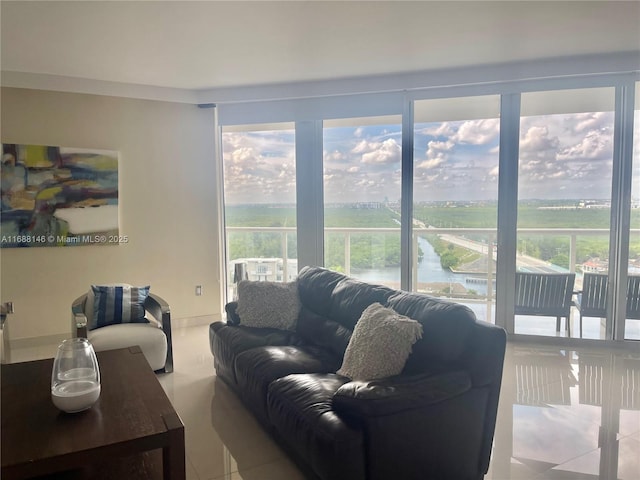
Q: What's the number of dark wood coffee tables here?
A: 1